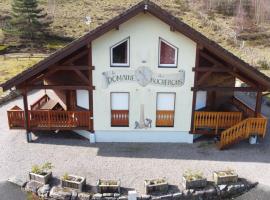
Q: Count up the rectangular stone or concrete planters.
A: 6